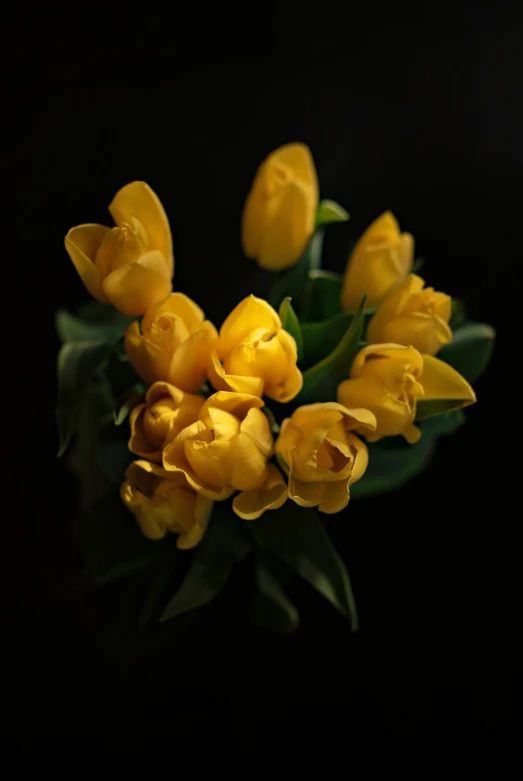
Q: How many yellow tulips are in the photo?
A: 11